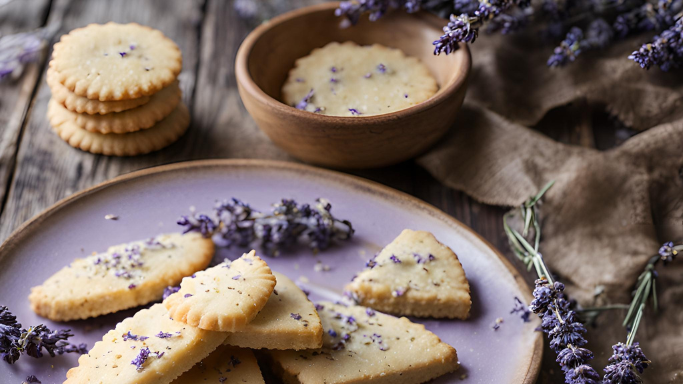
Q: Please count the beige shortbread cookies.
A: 12